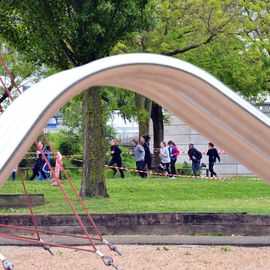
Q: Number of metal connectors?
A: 4